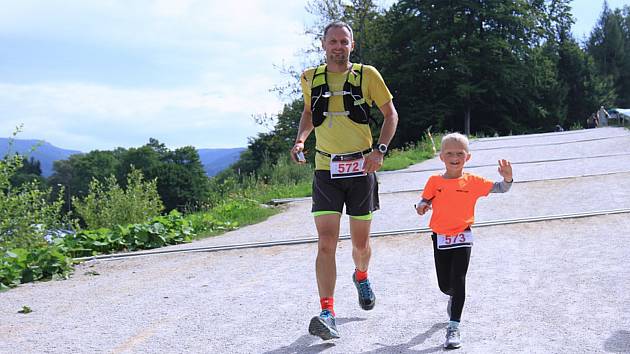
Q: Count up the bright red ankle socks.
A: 2